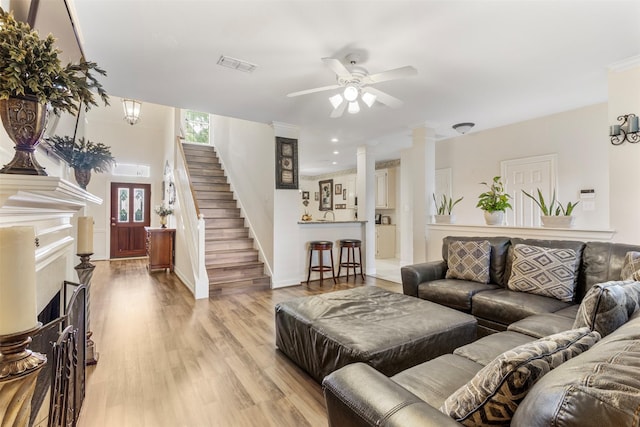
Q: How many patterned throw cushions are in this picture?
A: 5